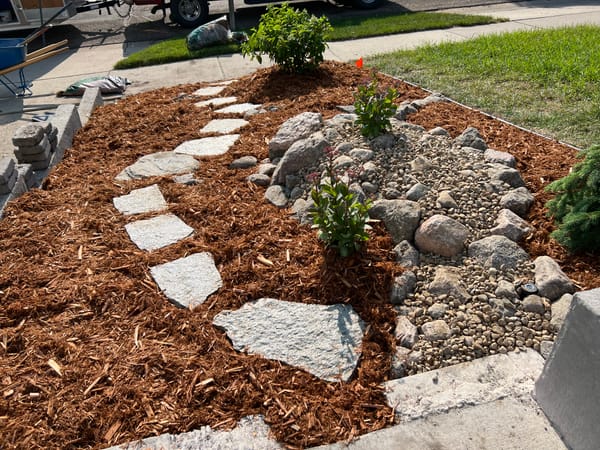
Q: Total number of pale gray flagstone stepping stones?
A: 11